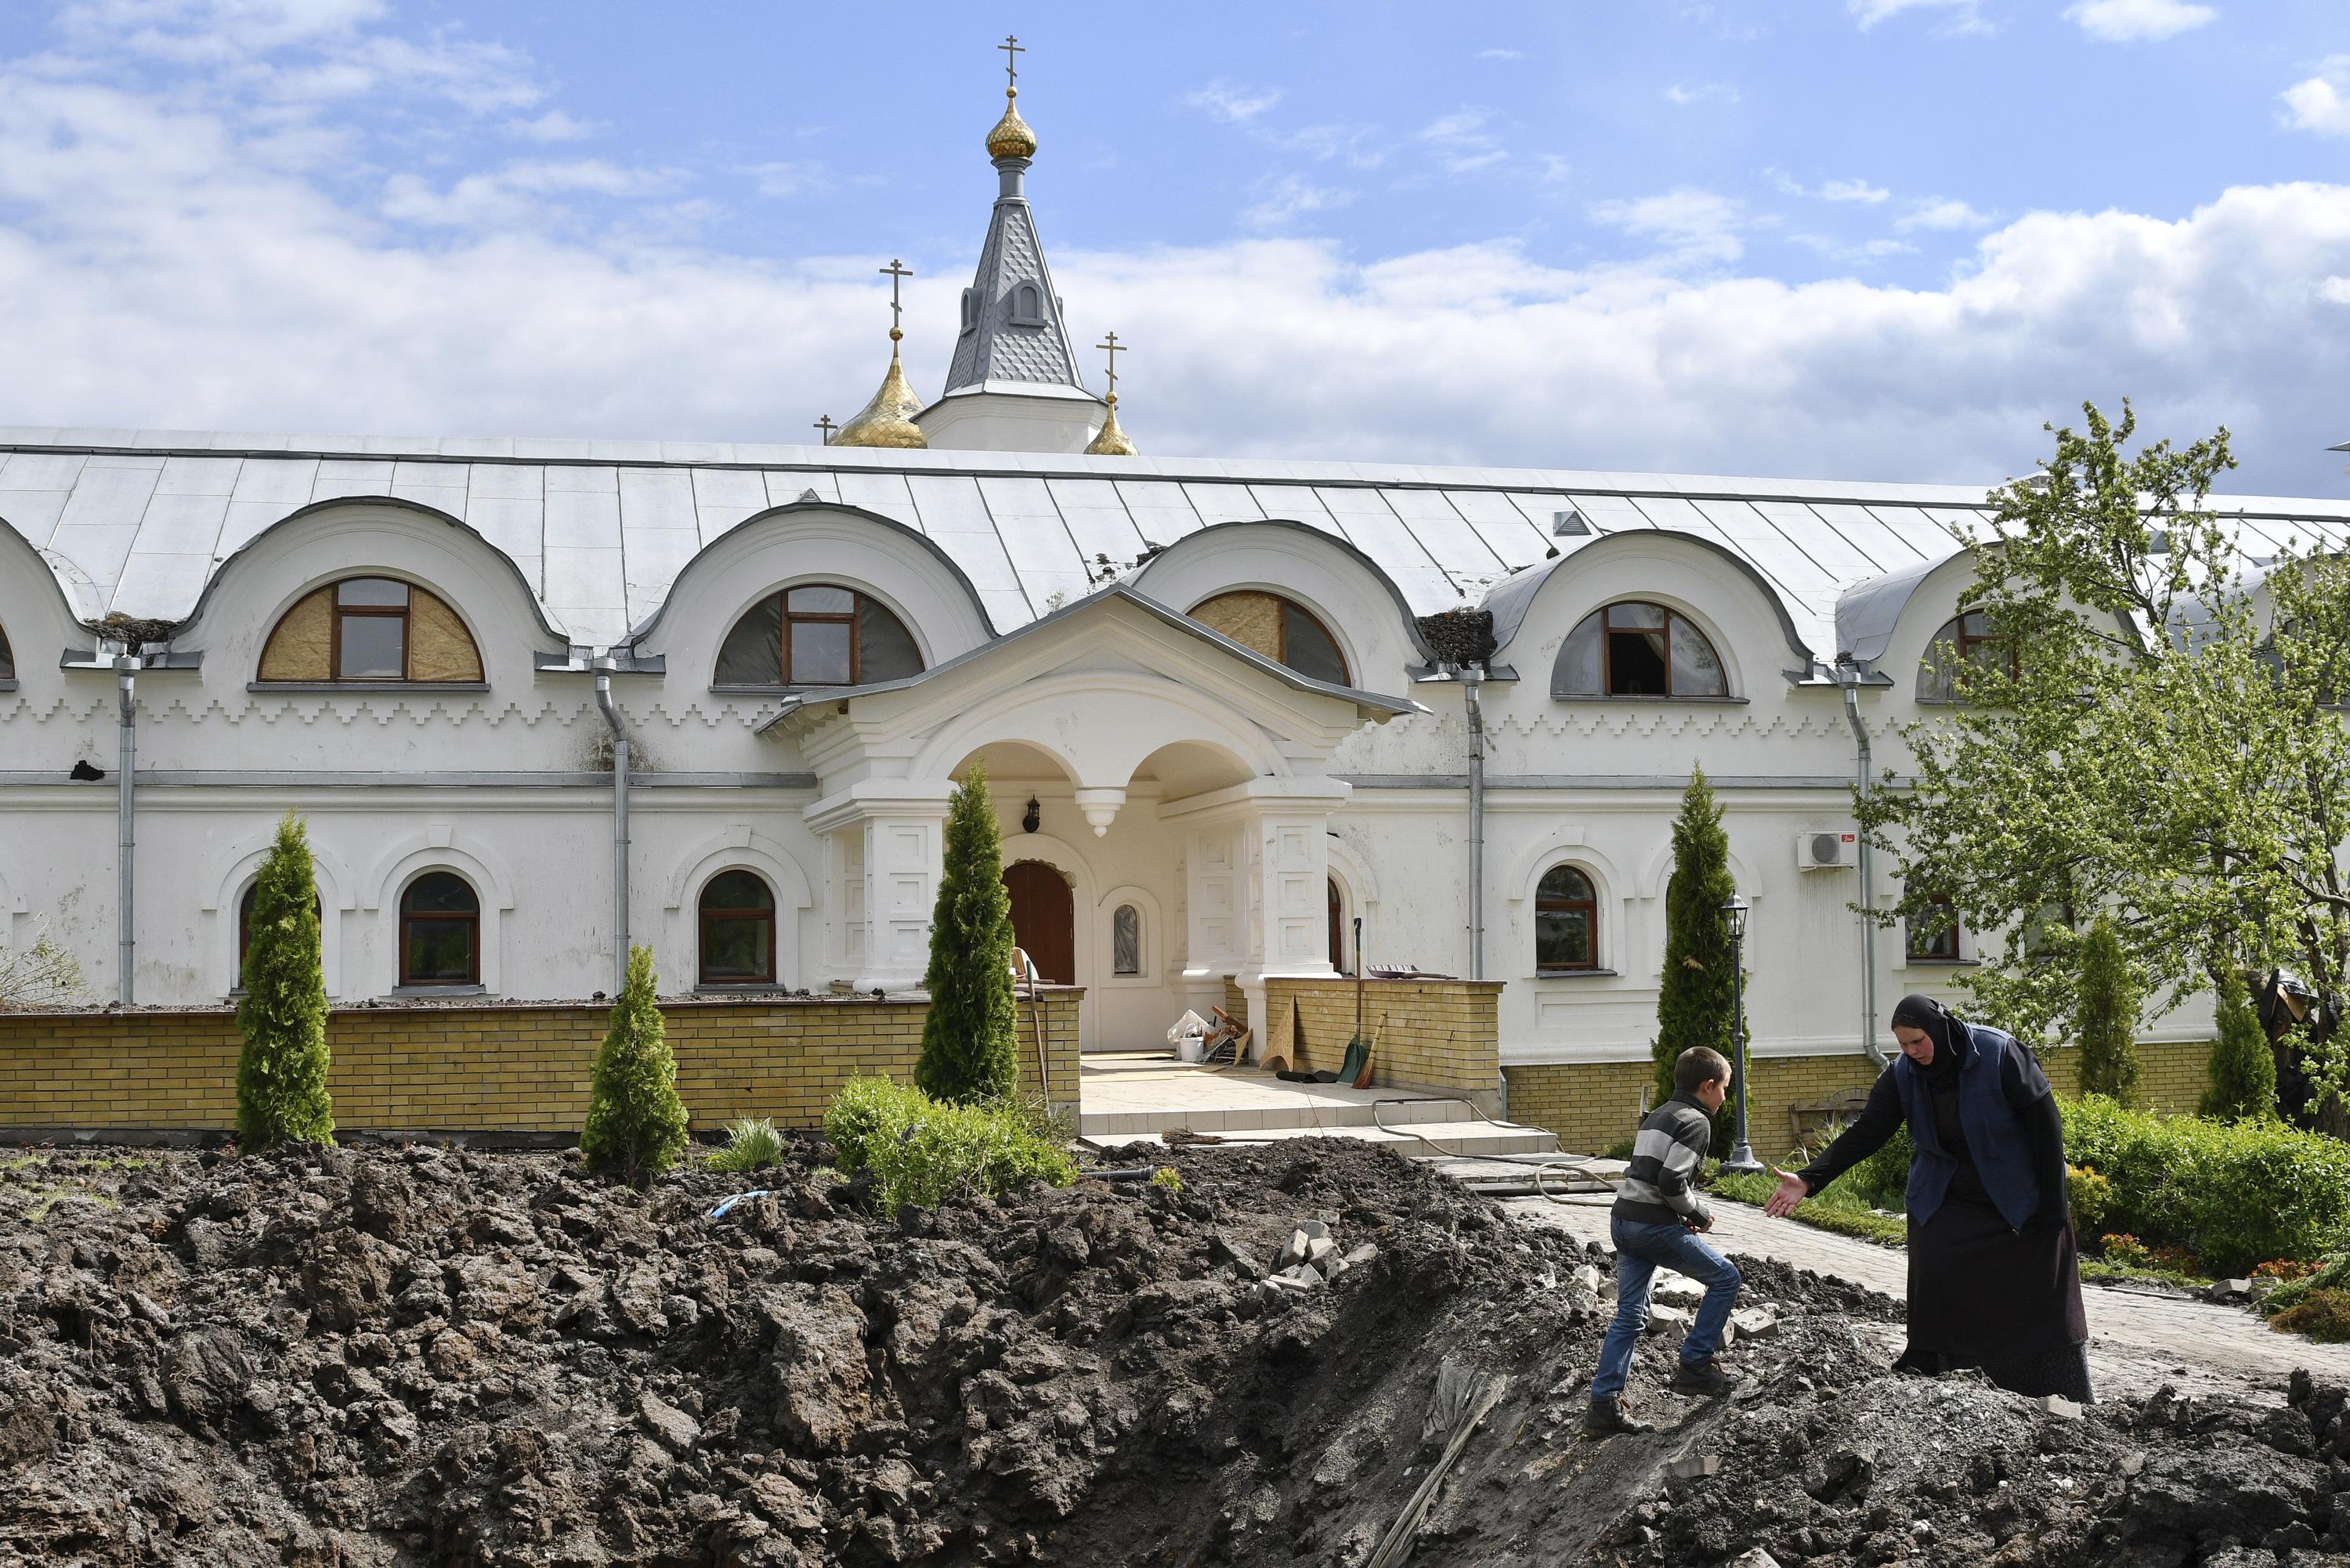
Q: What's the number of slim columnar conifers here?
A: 6